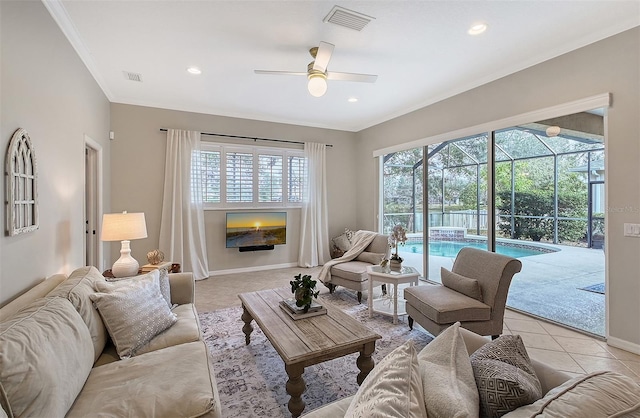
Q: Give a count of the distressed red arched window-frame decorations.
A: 0